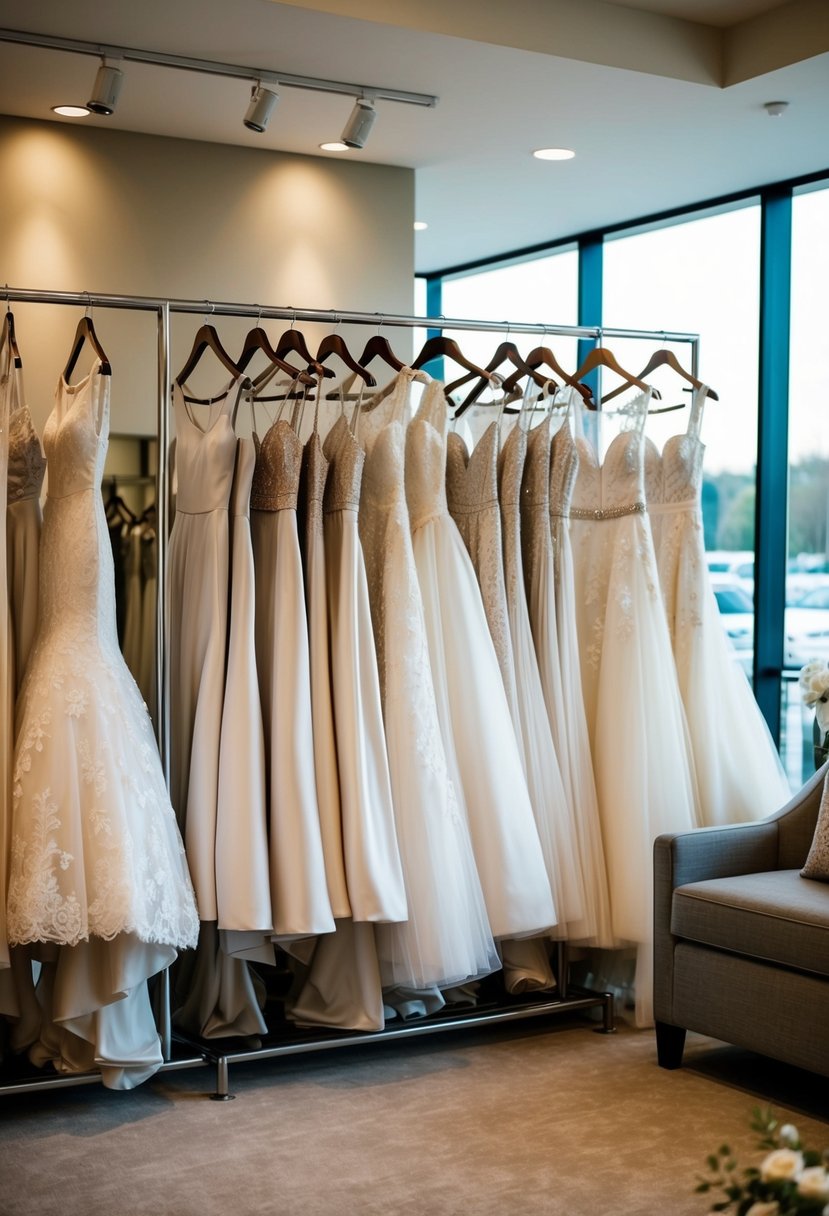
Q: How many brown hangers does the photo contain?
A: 12